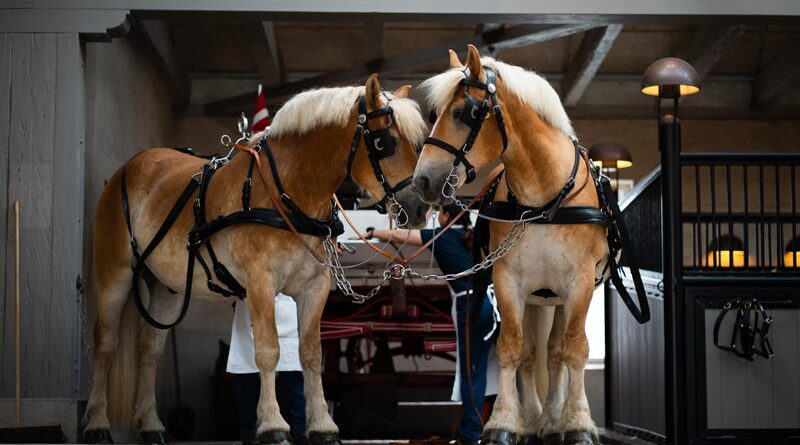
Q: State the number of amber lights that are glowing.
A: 4